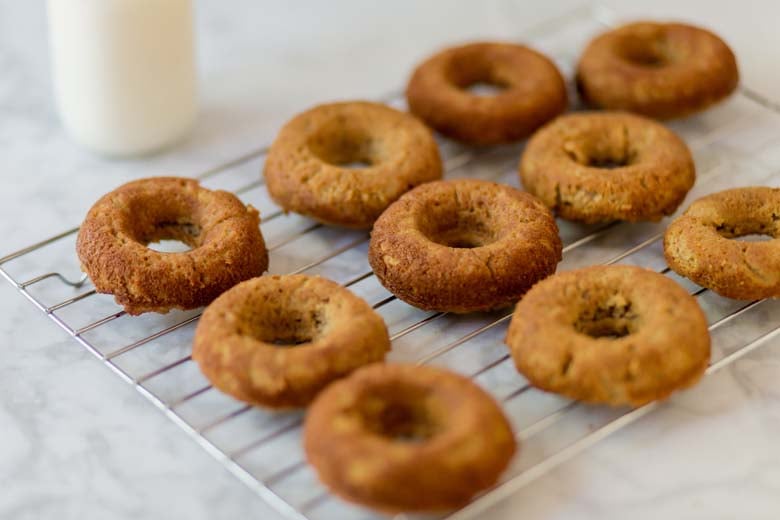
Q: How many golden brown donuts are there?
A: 10